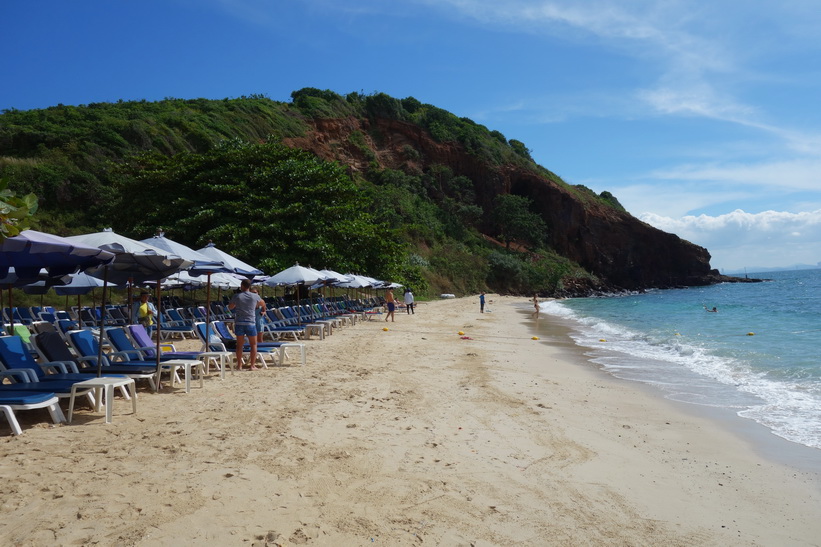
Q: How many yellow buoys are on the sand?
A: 3